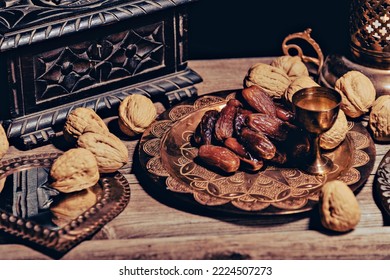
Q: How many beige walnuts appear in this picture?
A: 12